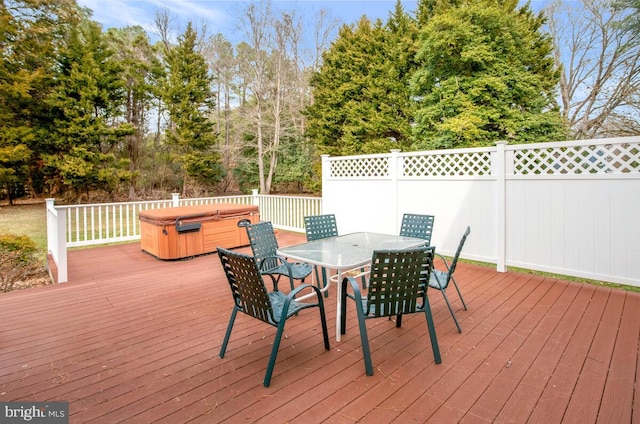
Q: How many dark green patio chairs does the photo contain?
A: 6